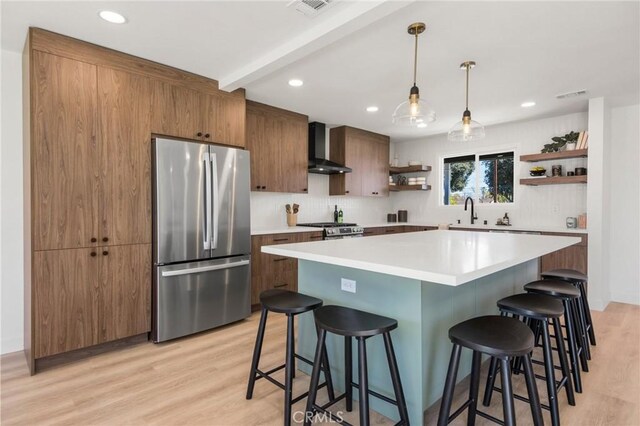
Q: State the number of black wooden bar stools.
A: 6